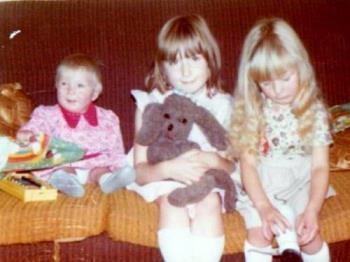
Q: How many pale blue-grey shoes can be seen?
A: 2